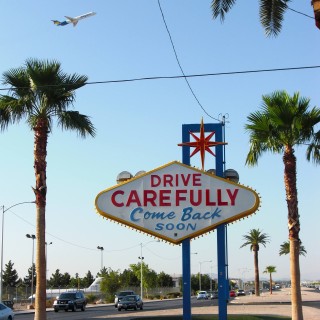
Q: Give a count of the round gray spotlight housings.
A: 4